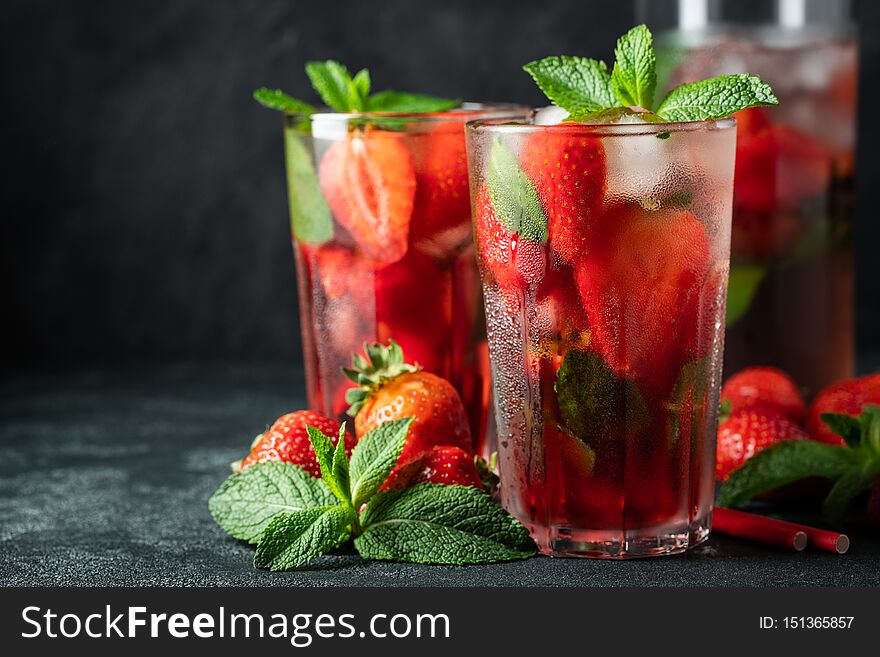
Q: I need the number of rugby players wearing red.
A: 0